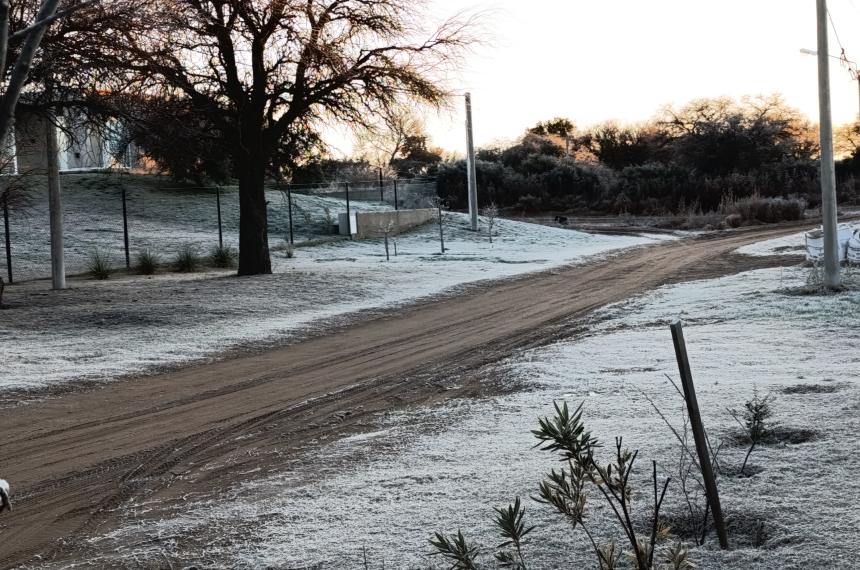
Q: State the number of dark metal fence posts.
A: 7